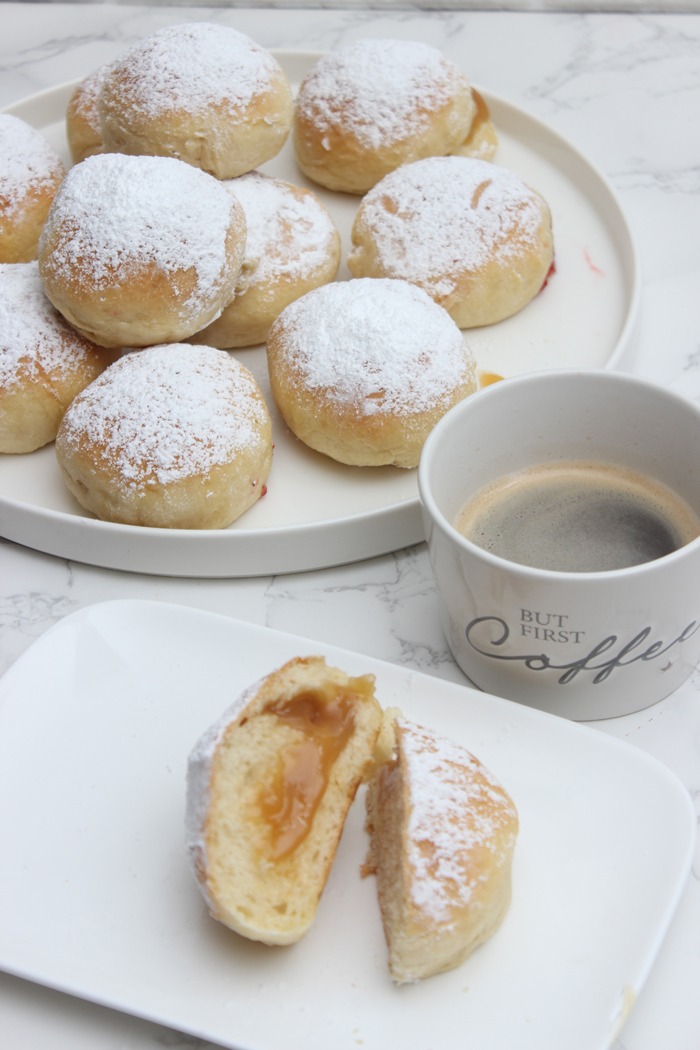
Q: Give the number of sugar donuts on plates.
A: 11